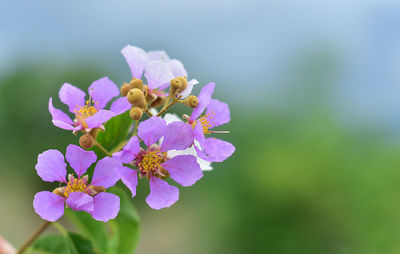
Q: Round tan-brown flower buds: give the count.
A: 8